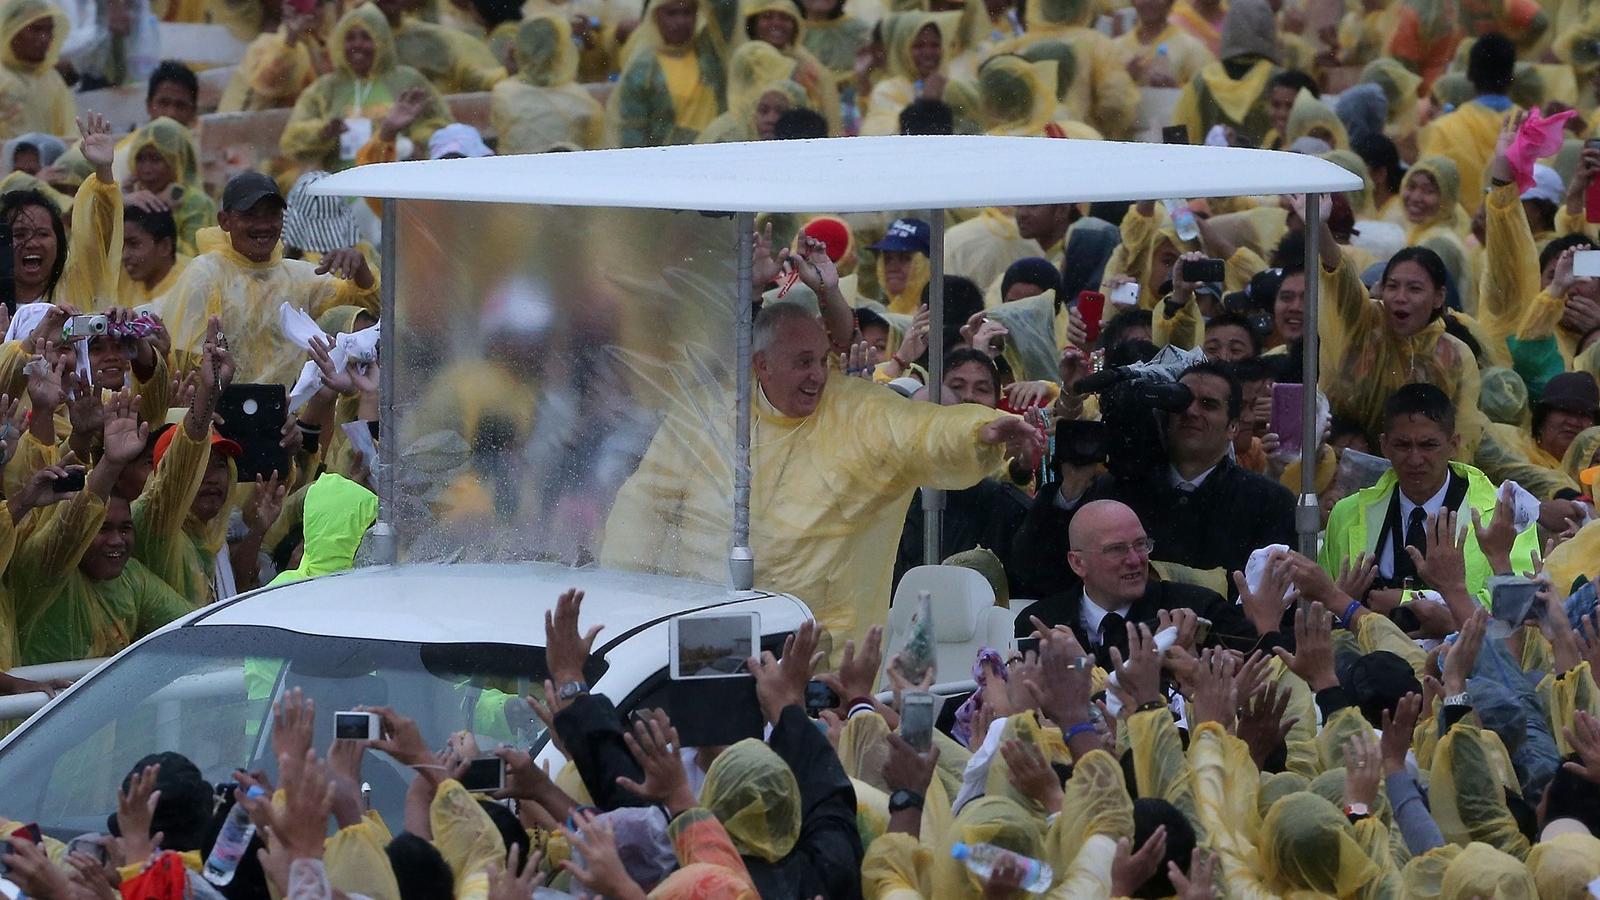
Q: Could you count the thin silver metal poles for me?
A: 4